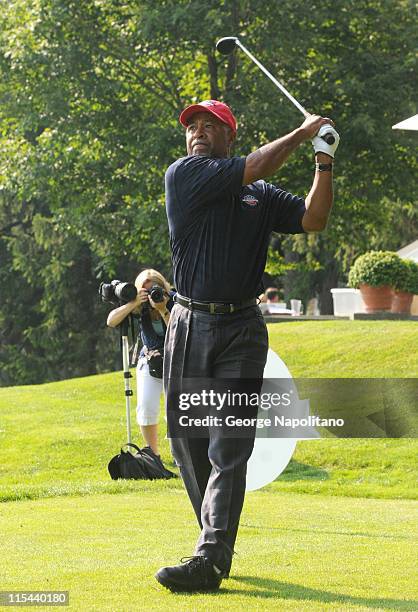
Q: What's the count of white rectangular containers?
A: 1